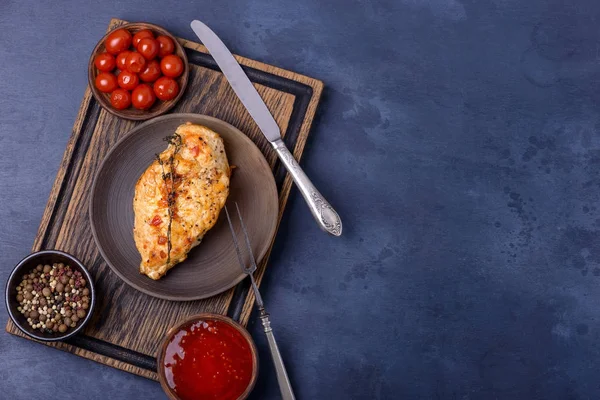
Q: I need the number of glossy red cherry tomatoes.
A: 14